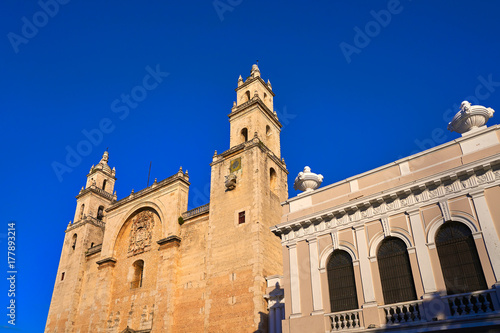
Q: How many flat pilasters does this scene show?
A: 5